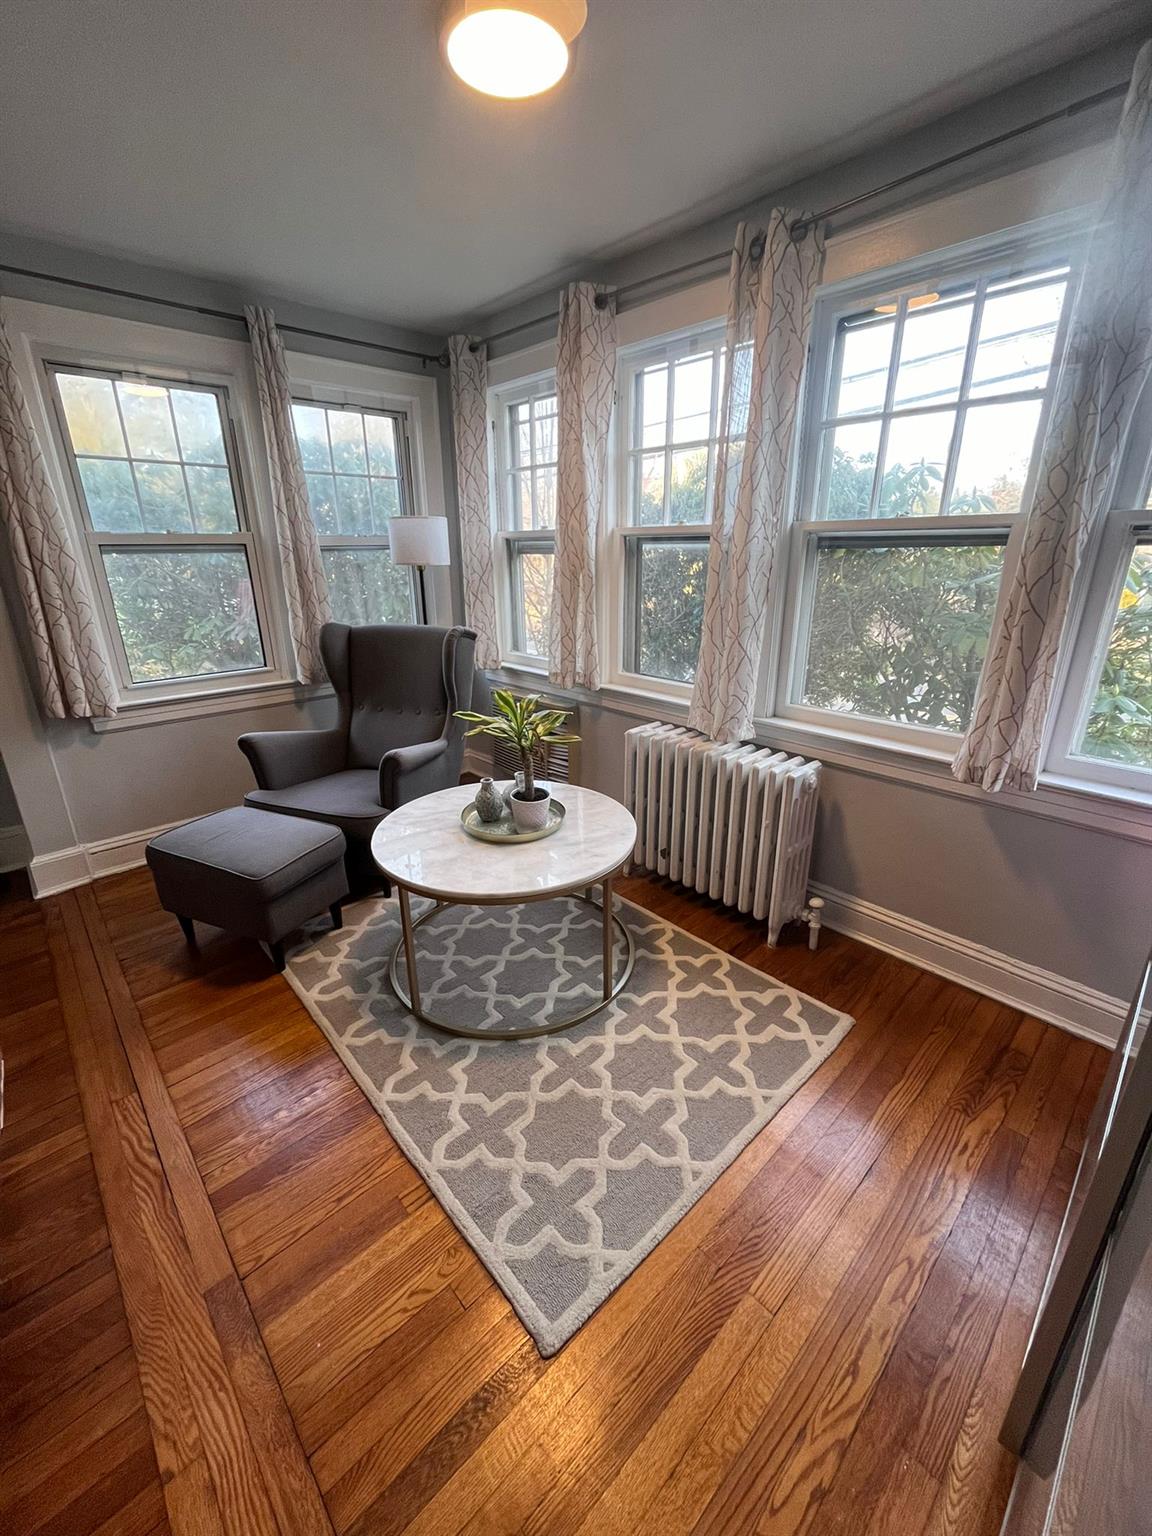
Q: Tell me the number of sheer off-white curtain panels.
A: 6